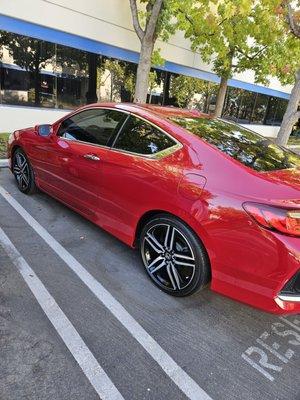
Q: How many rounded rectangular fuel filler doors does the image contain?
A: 1